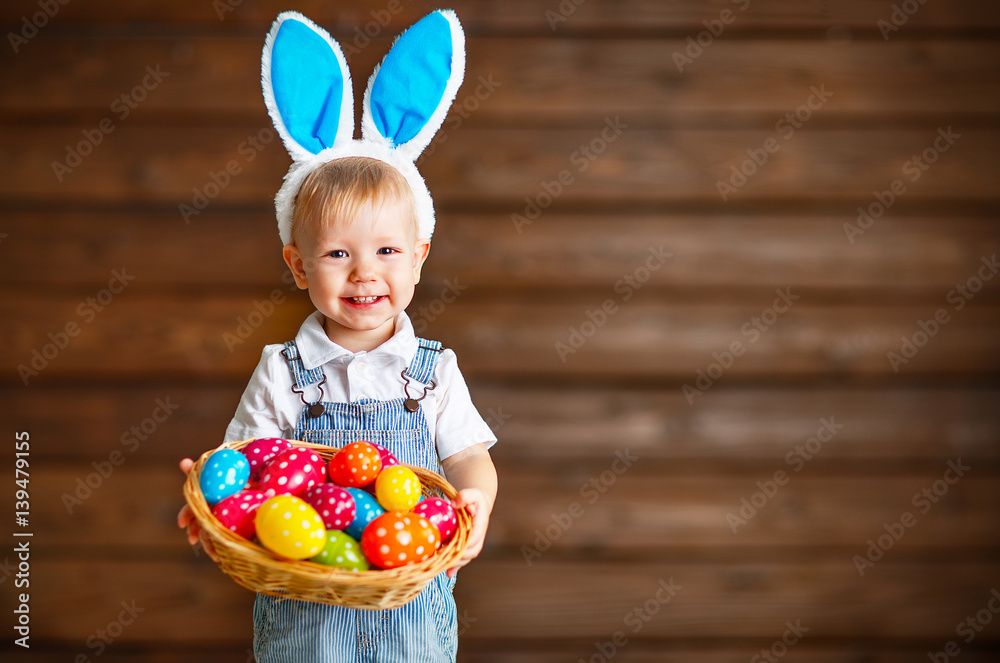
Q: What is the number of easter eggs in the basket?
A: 13